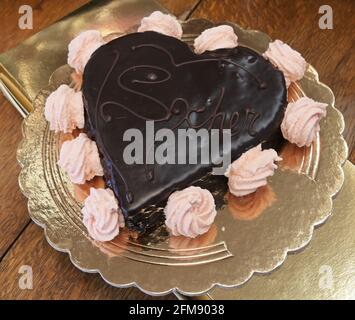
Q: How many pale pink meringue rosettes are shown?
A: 10